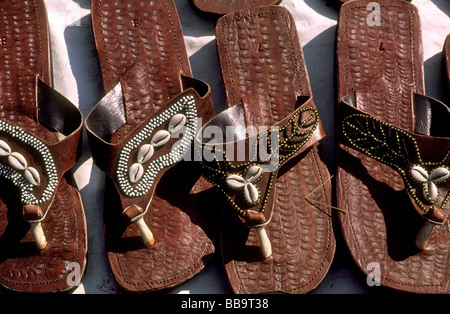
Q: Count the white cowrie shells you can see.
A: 13